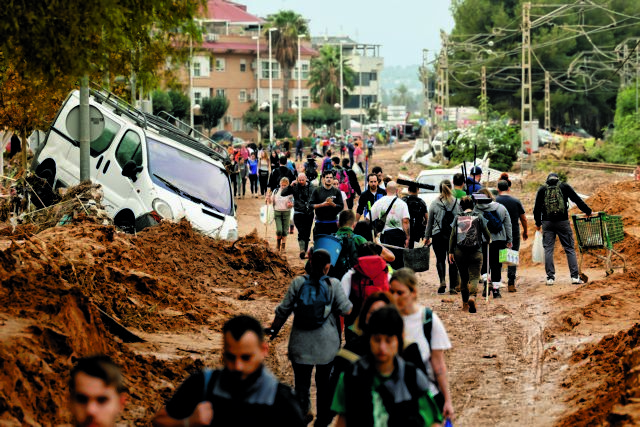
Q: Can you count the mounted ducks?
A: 0